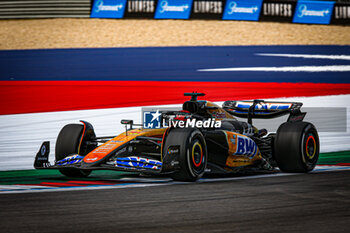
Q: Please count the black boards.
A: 4